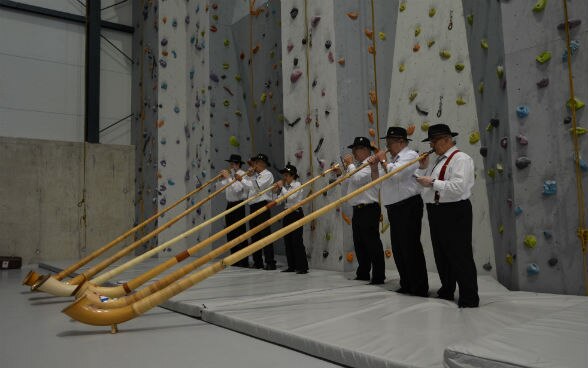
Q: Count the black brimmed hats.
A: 6